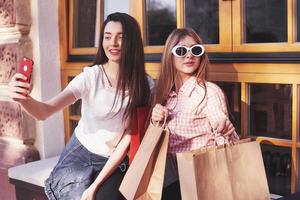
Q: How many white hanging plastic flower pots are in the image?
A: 0